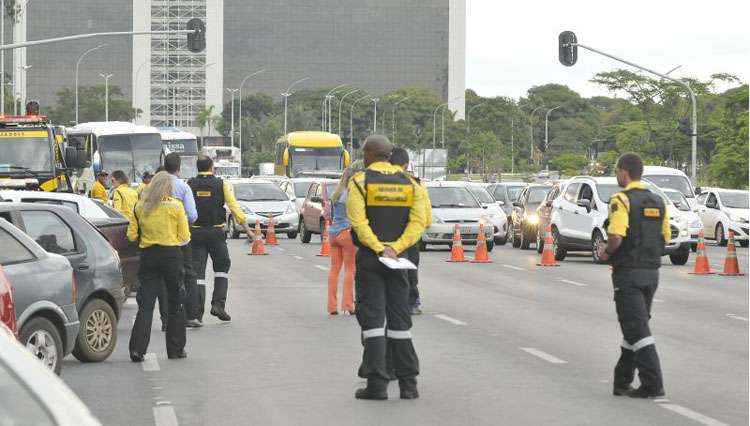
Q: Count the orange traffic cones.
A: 8